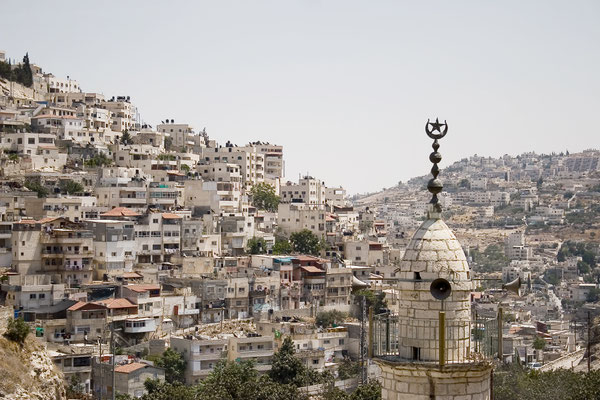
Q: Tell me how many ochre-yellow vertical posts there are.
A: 3